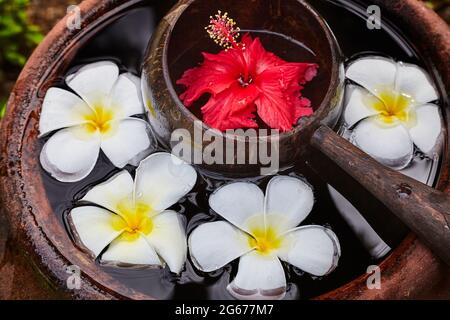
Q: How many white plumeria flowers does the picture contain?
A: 4